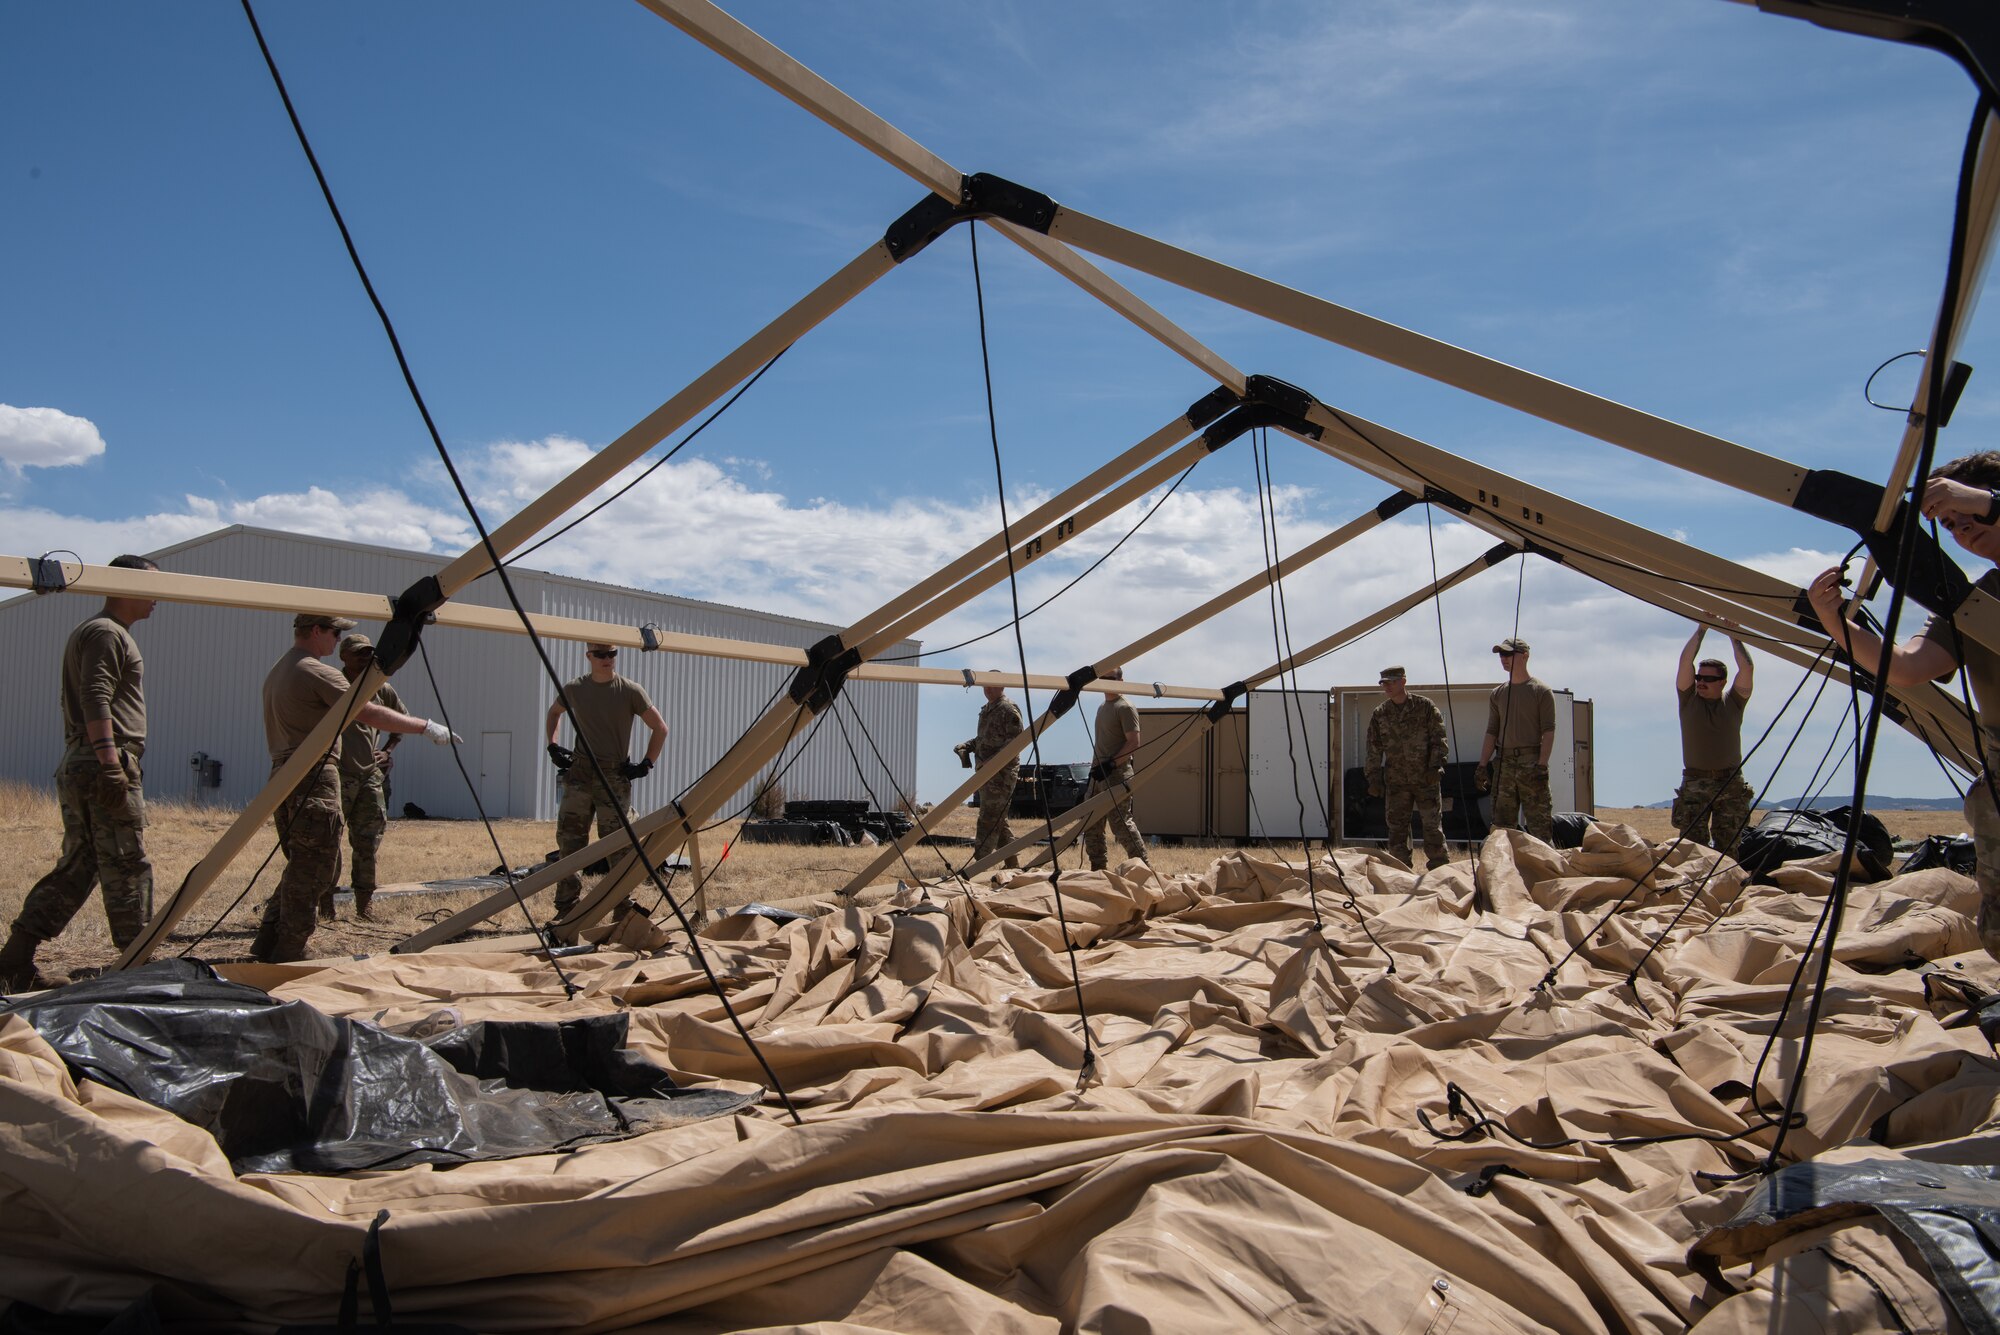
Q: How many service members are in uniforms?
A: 10